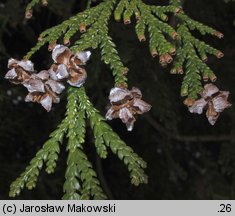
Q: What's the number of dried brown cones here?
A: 5